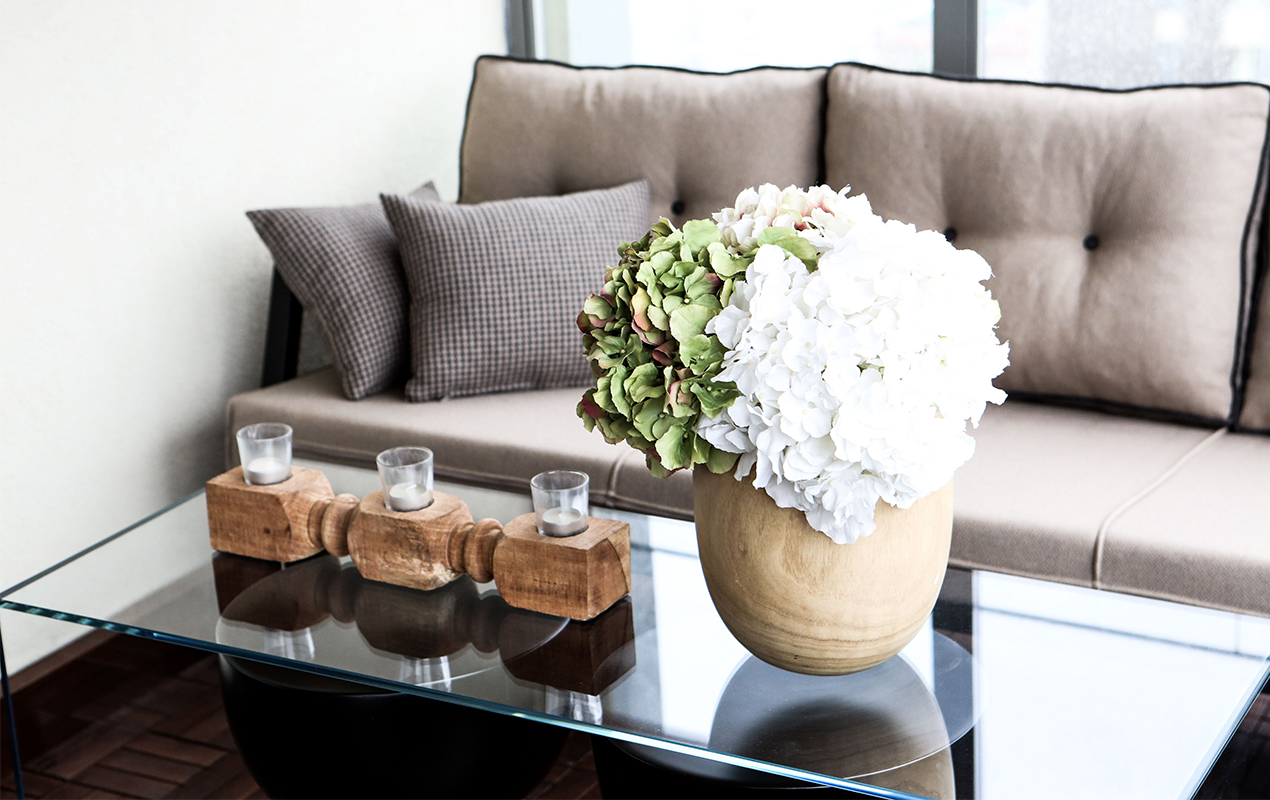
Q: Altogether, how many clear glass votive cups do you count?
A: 3